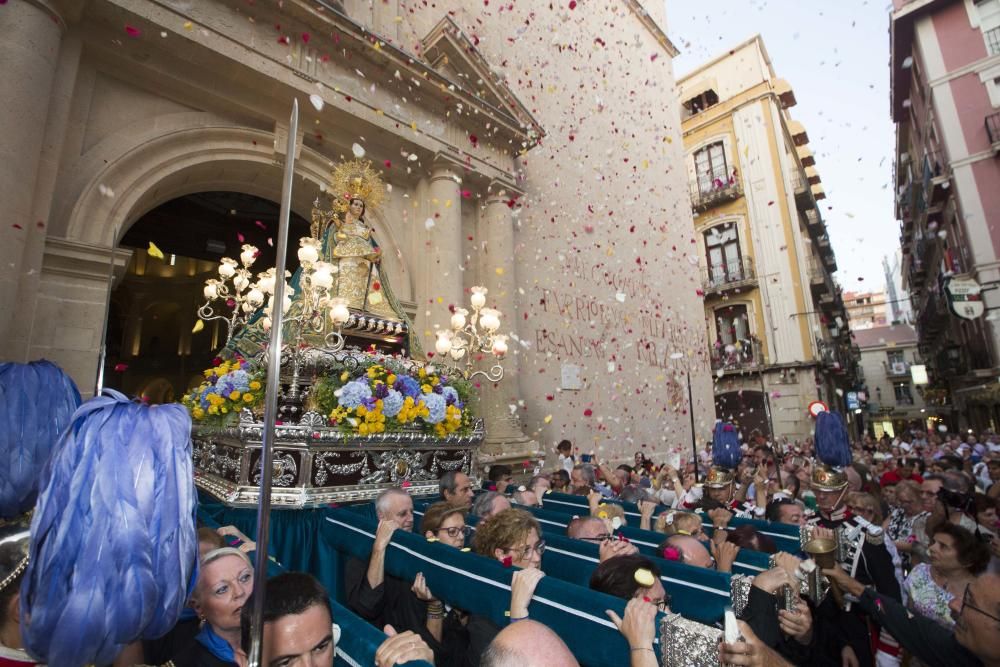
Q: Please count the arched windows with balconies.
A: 3